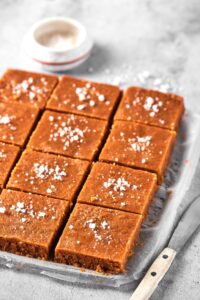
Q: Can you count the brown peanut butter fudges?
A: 11